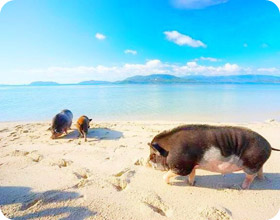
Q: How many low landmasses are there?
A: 2